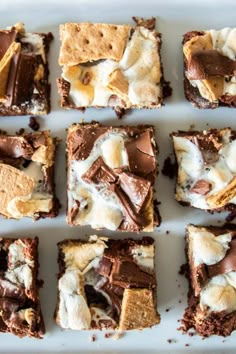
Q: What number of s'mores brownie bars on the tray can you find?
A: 9